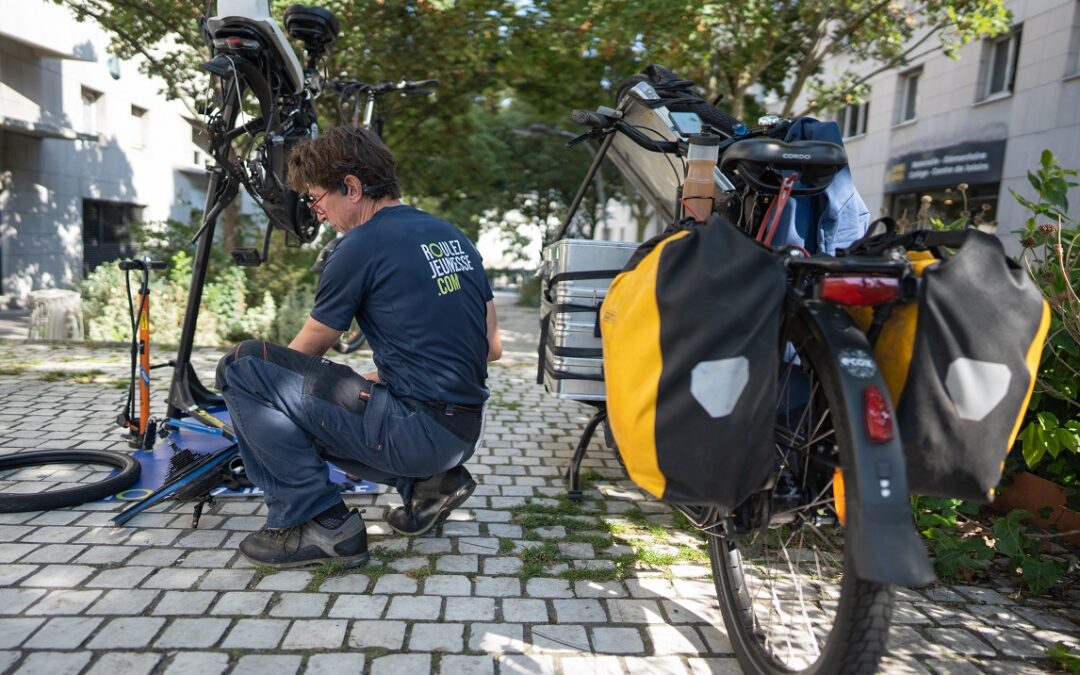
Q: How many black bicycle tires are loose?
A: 1